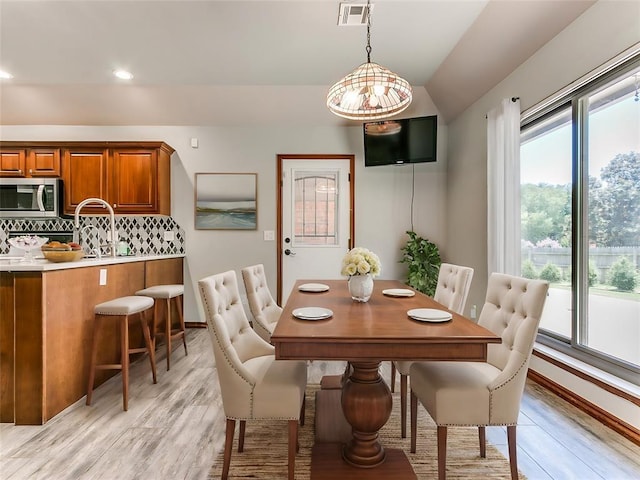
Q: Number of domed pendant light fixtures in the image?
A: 1